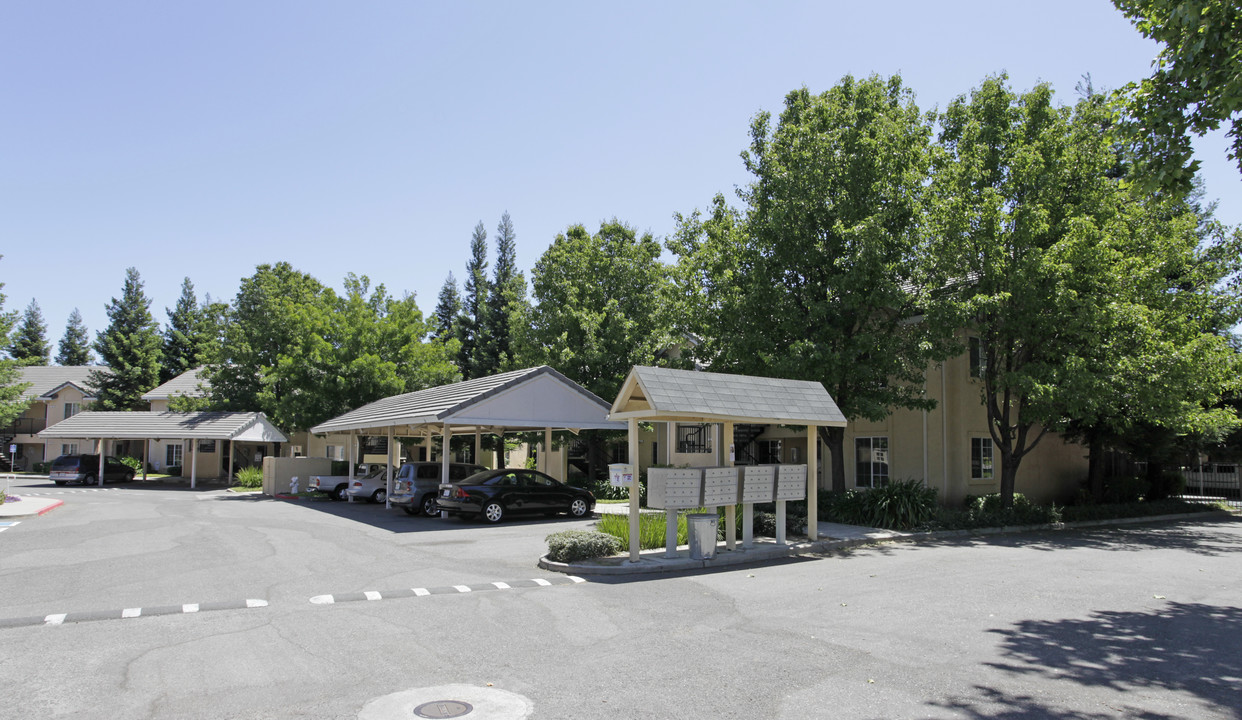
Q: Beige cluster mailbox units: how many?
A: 4